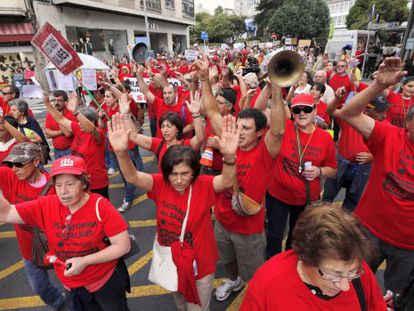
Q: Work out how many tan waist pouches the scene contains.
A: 1